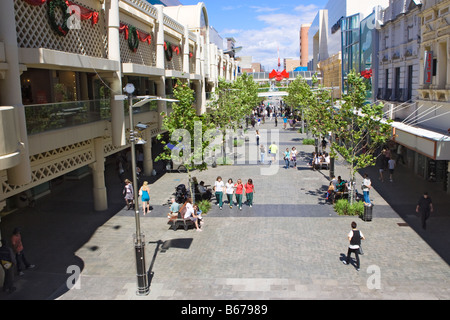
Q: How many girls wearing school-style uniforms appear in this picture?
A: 4